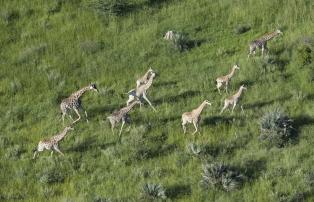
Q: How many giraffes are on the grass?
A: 9